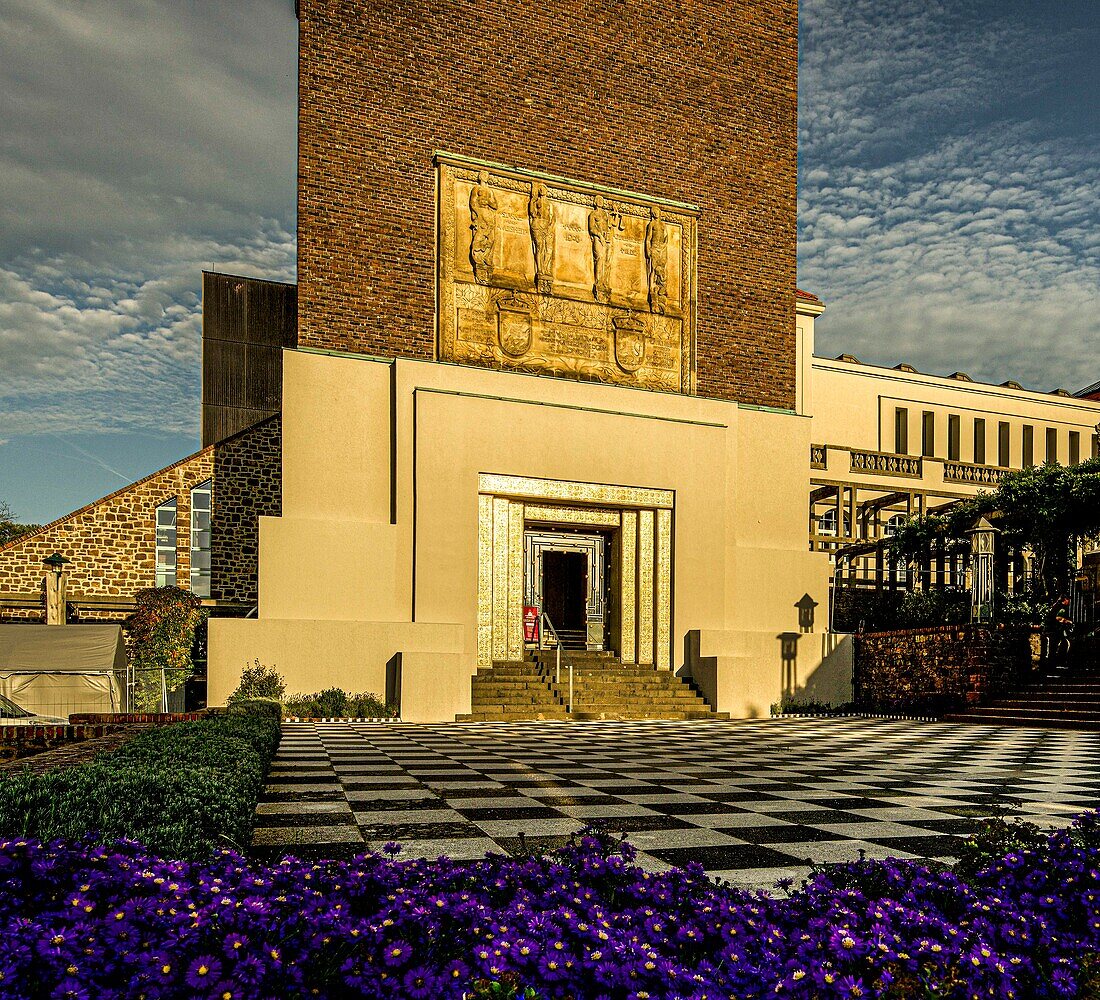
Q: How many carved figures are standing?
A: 4